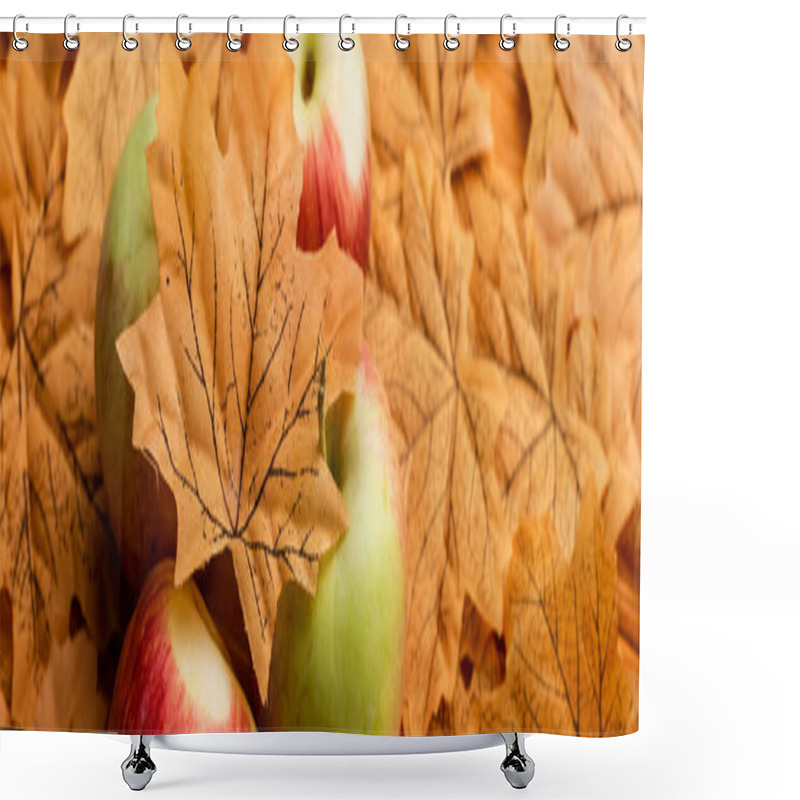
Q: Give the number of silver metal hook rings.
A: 12